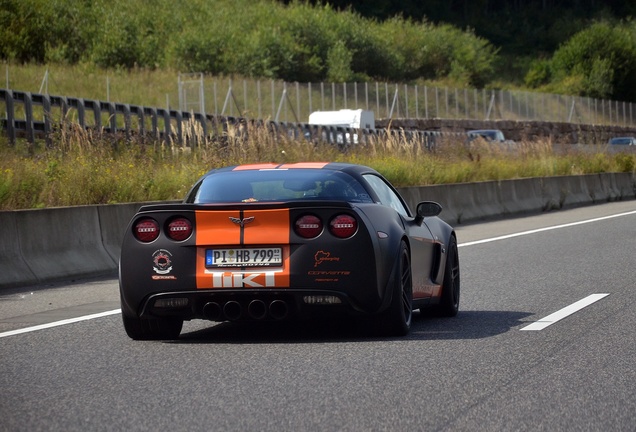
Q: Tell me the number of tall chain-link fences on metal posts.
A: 1